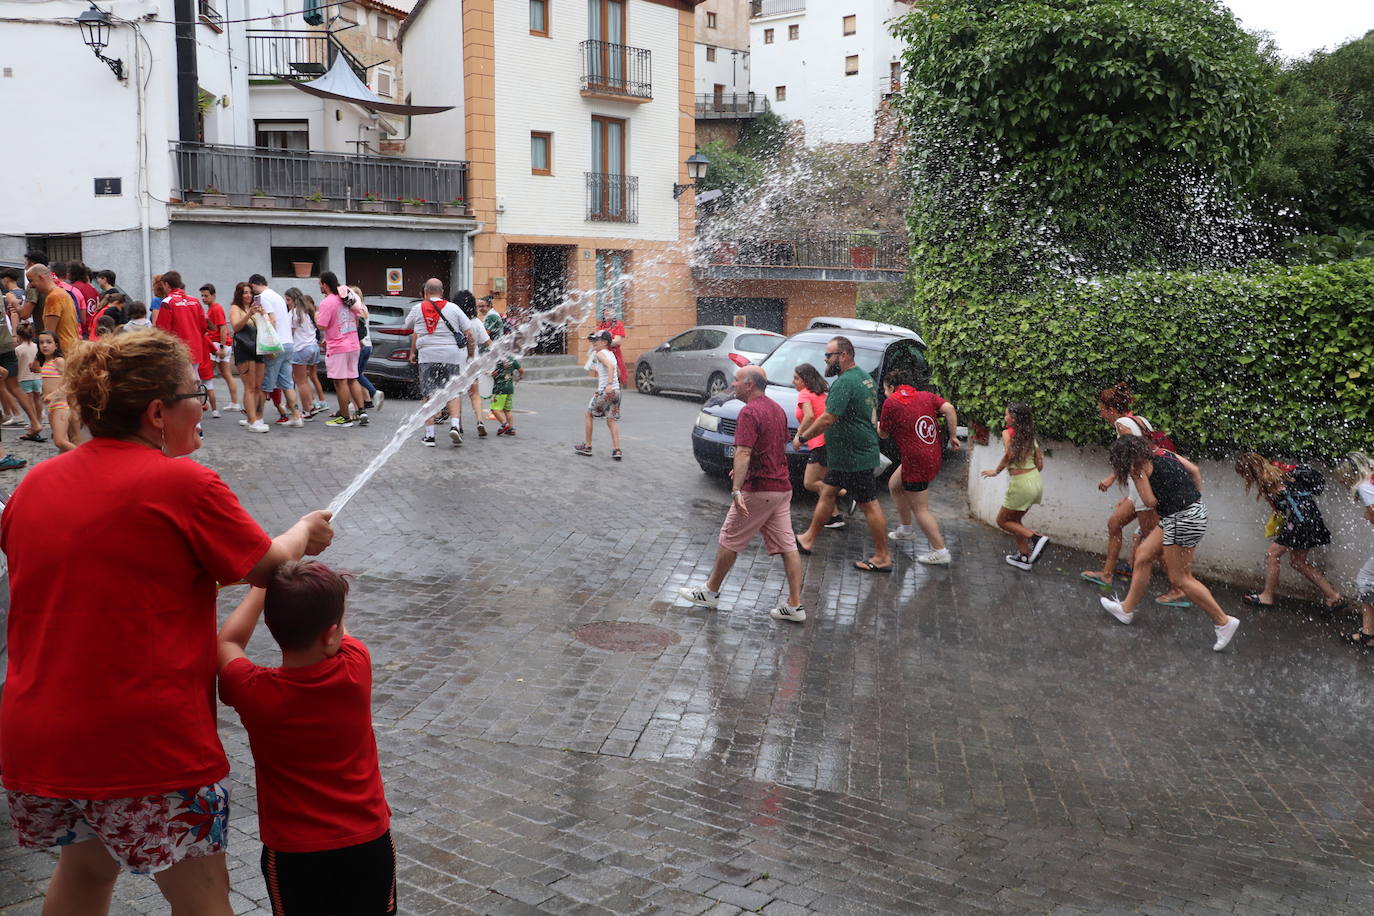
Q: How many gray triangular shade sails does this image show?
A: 1